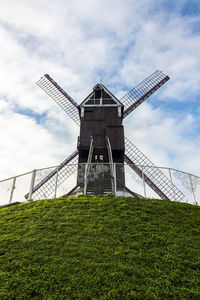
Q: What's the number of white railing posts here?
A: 8